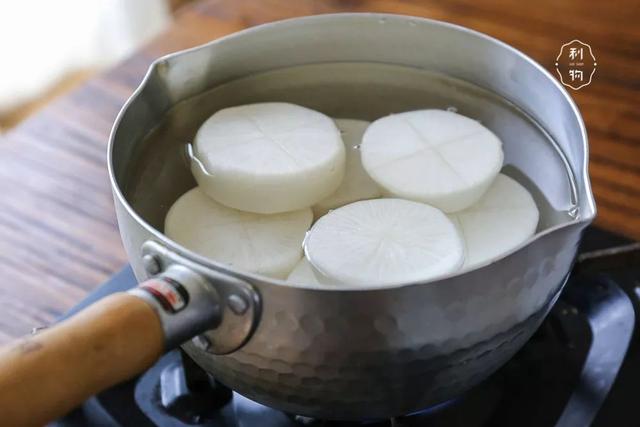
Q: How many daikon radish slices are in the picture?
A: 7